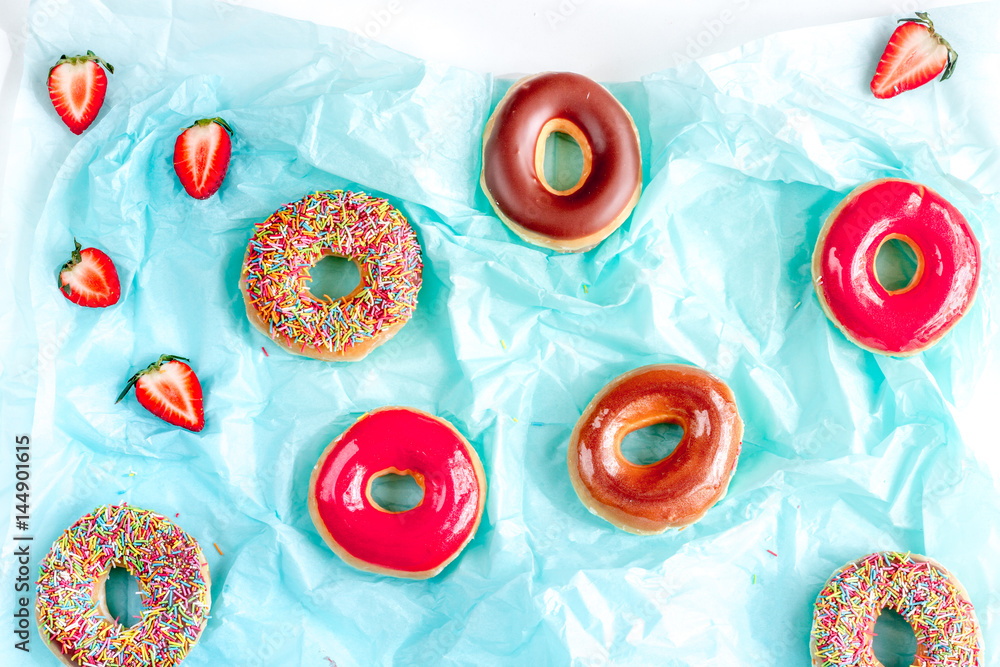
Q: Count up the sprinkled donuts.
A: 3